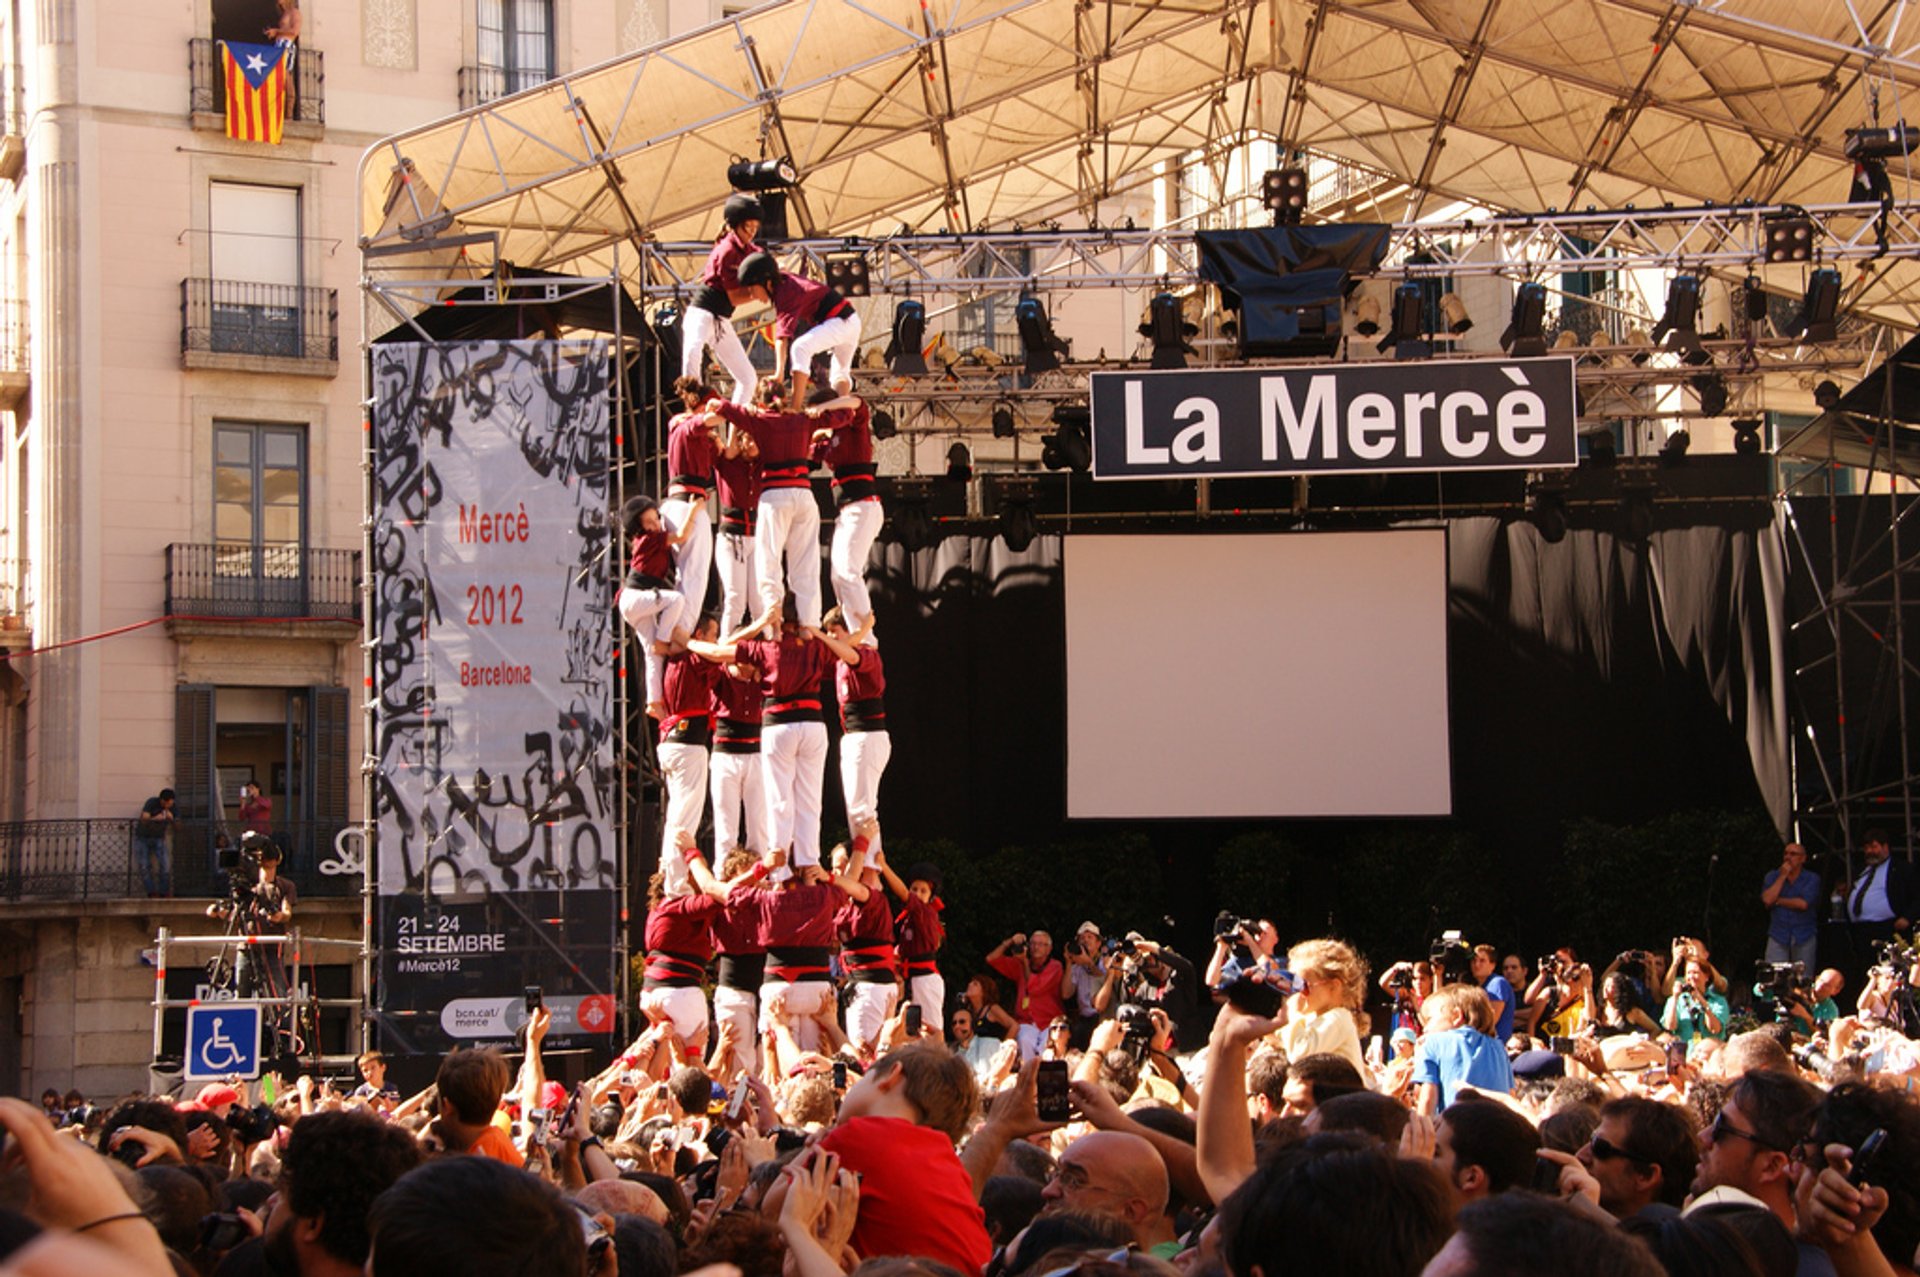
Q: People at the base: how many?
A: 5